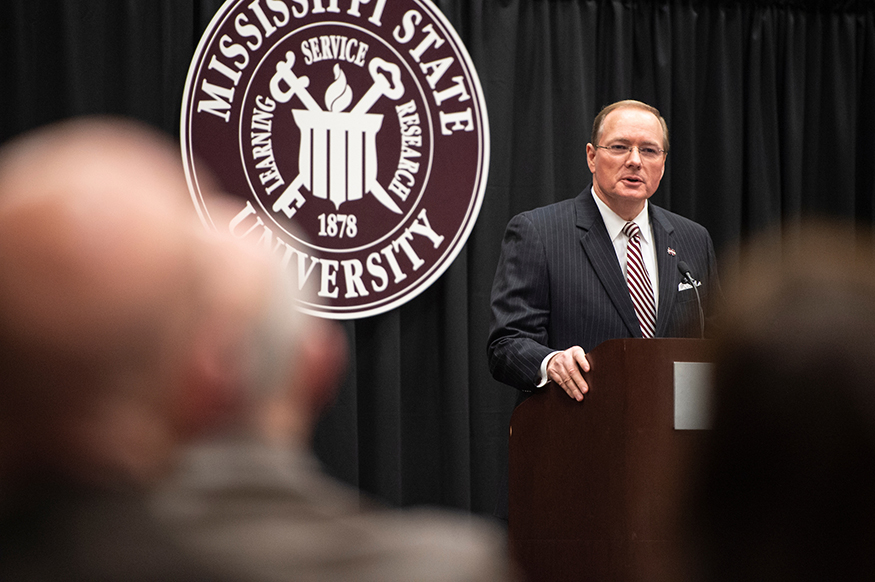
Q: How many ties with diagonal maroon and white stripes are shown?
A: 1